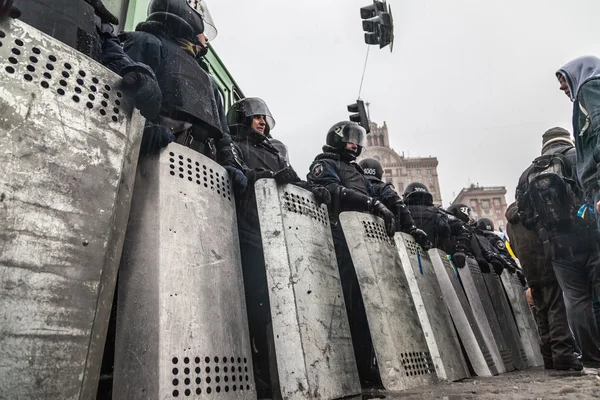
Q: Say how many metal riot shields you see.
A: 9